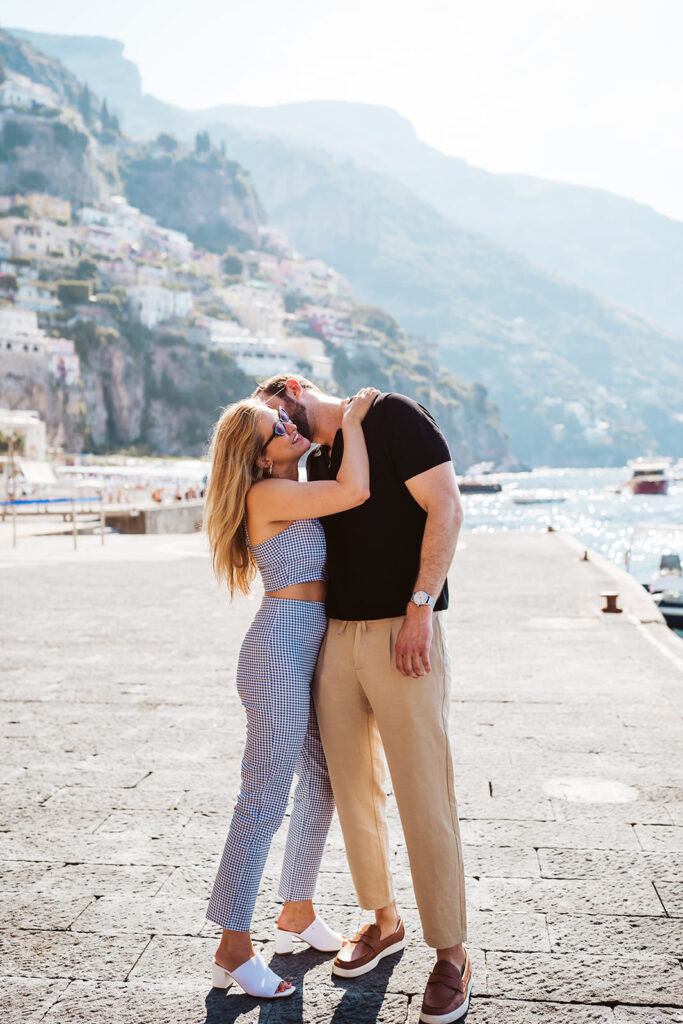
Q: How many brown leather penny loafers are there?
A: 2